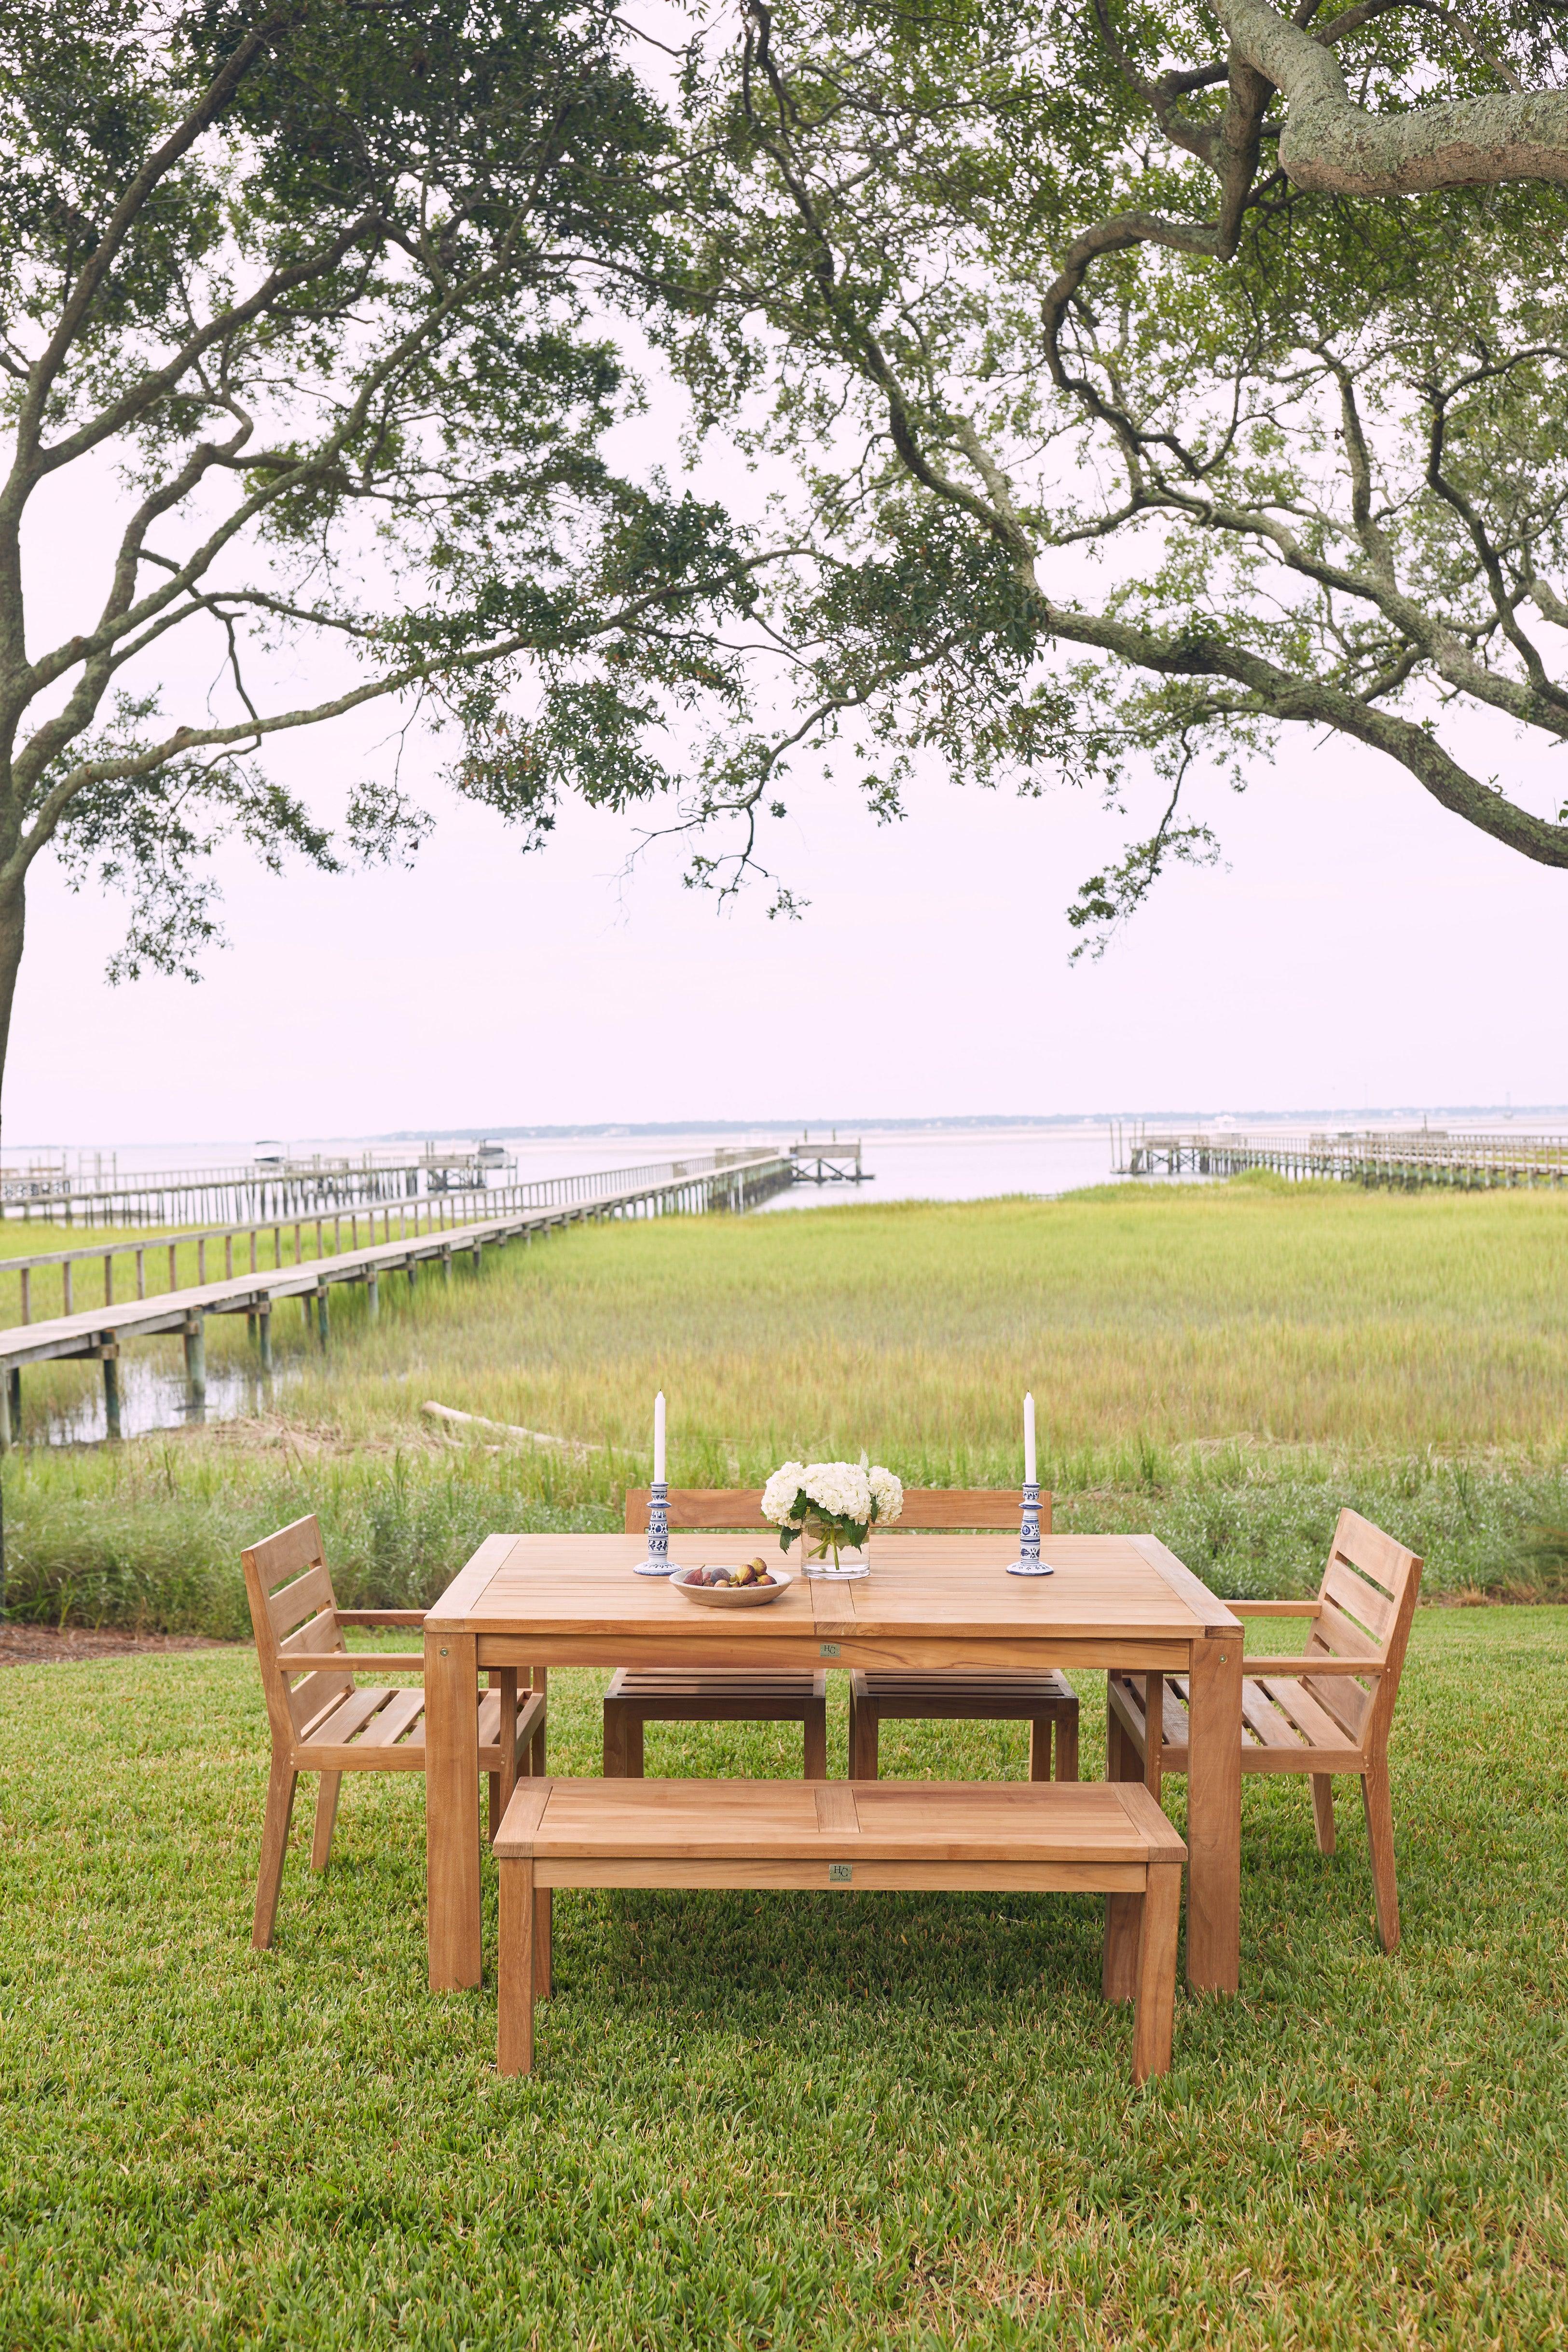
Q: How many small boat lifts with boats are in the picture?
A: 2